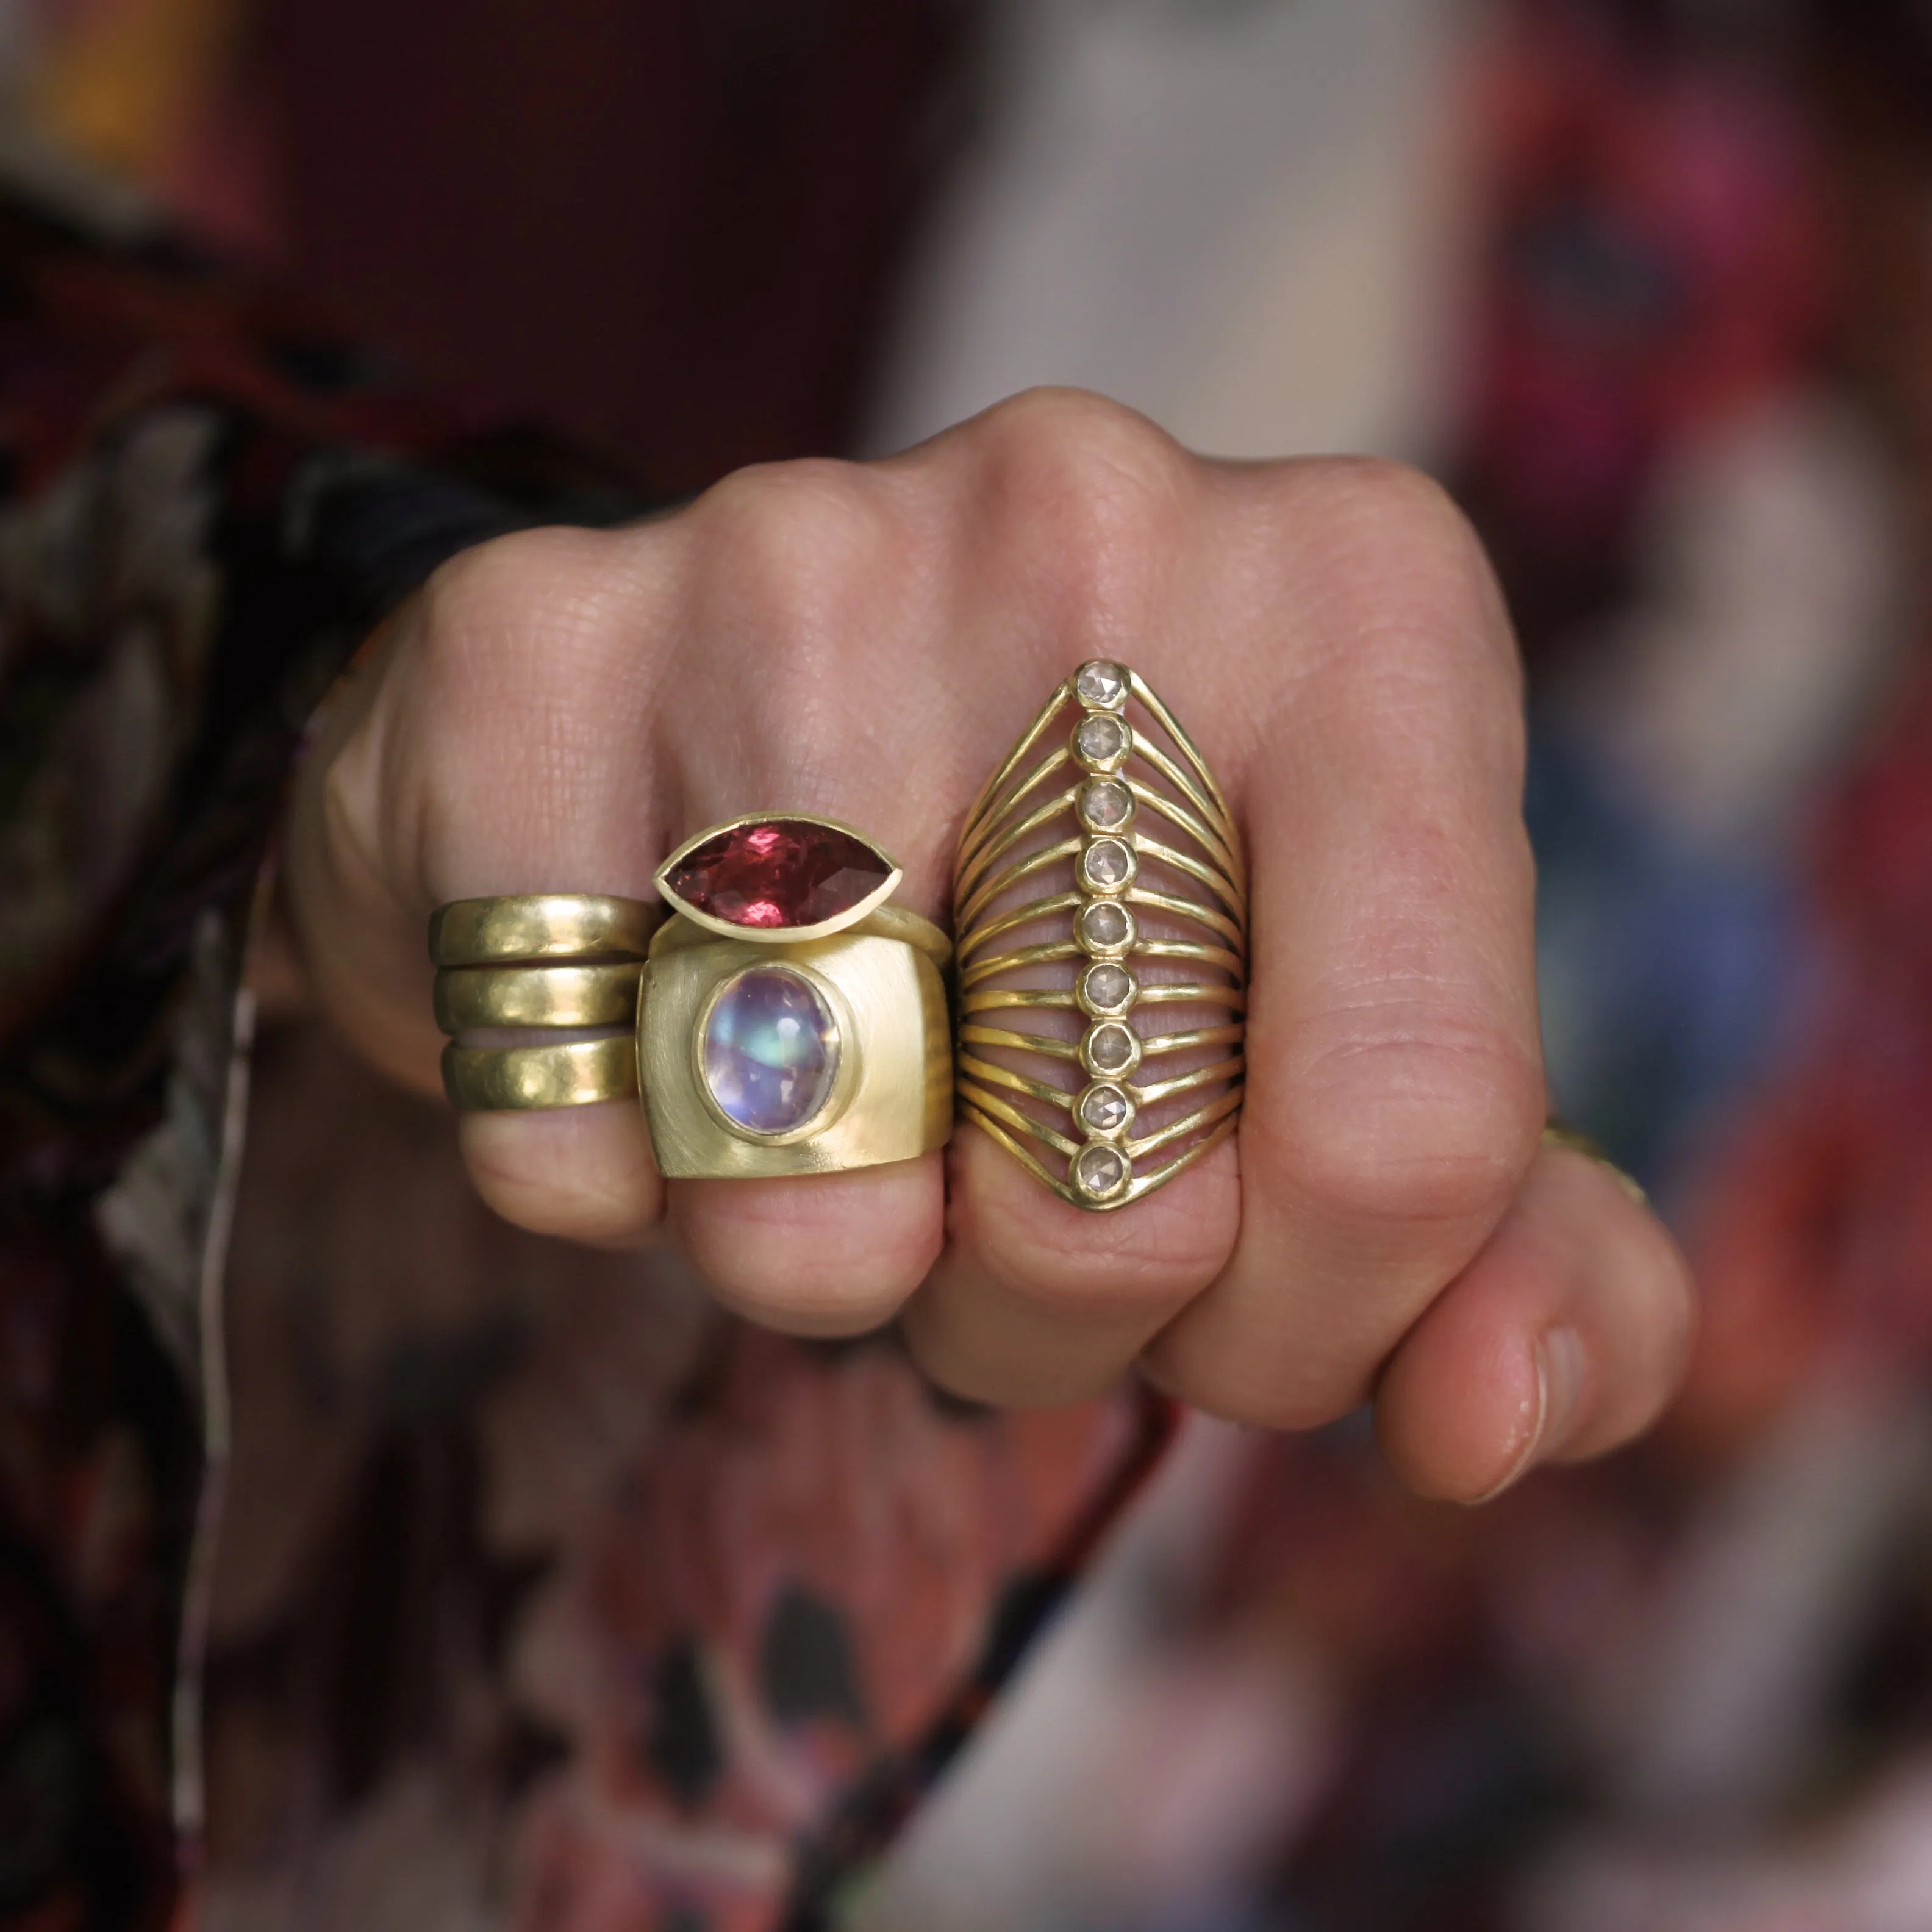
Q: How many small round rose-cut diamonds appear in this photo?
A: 9